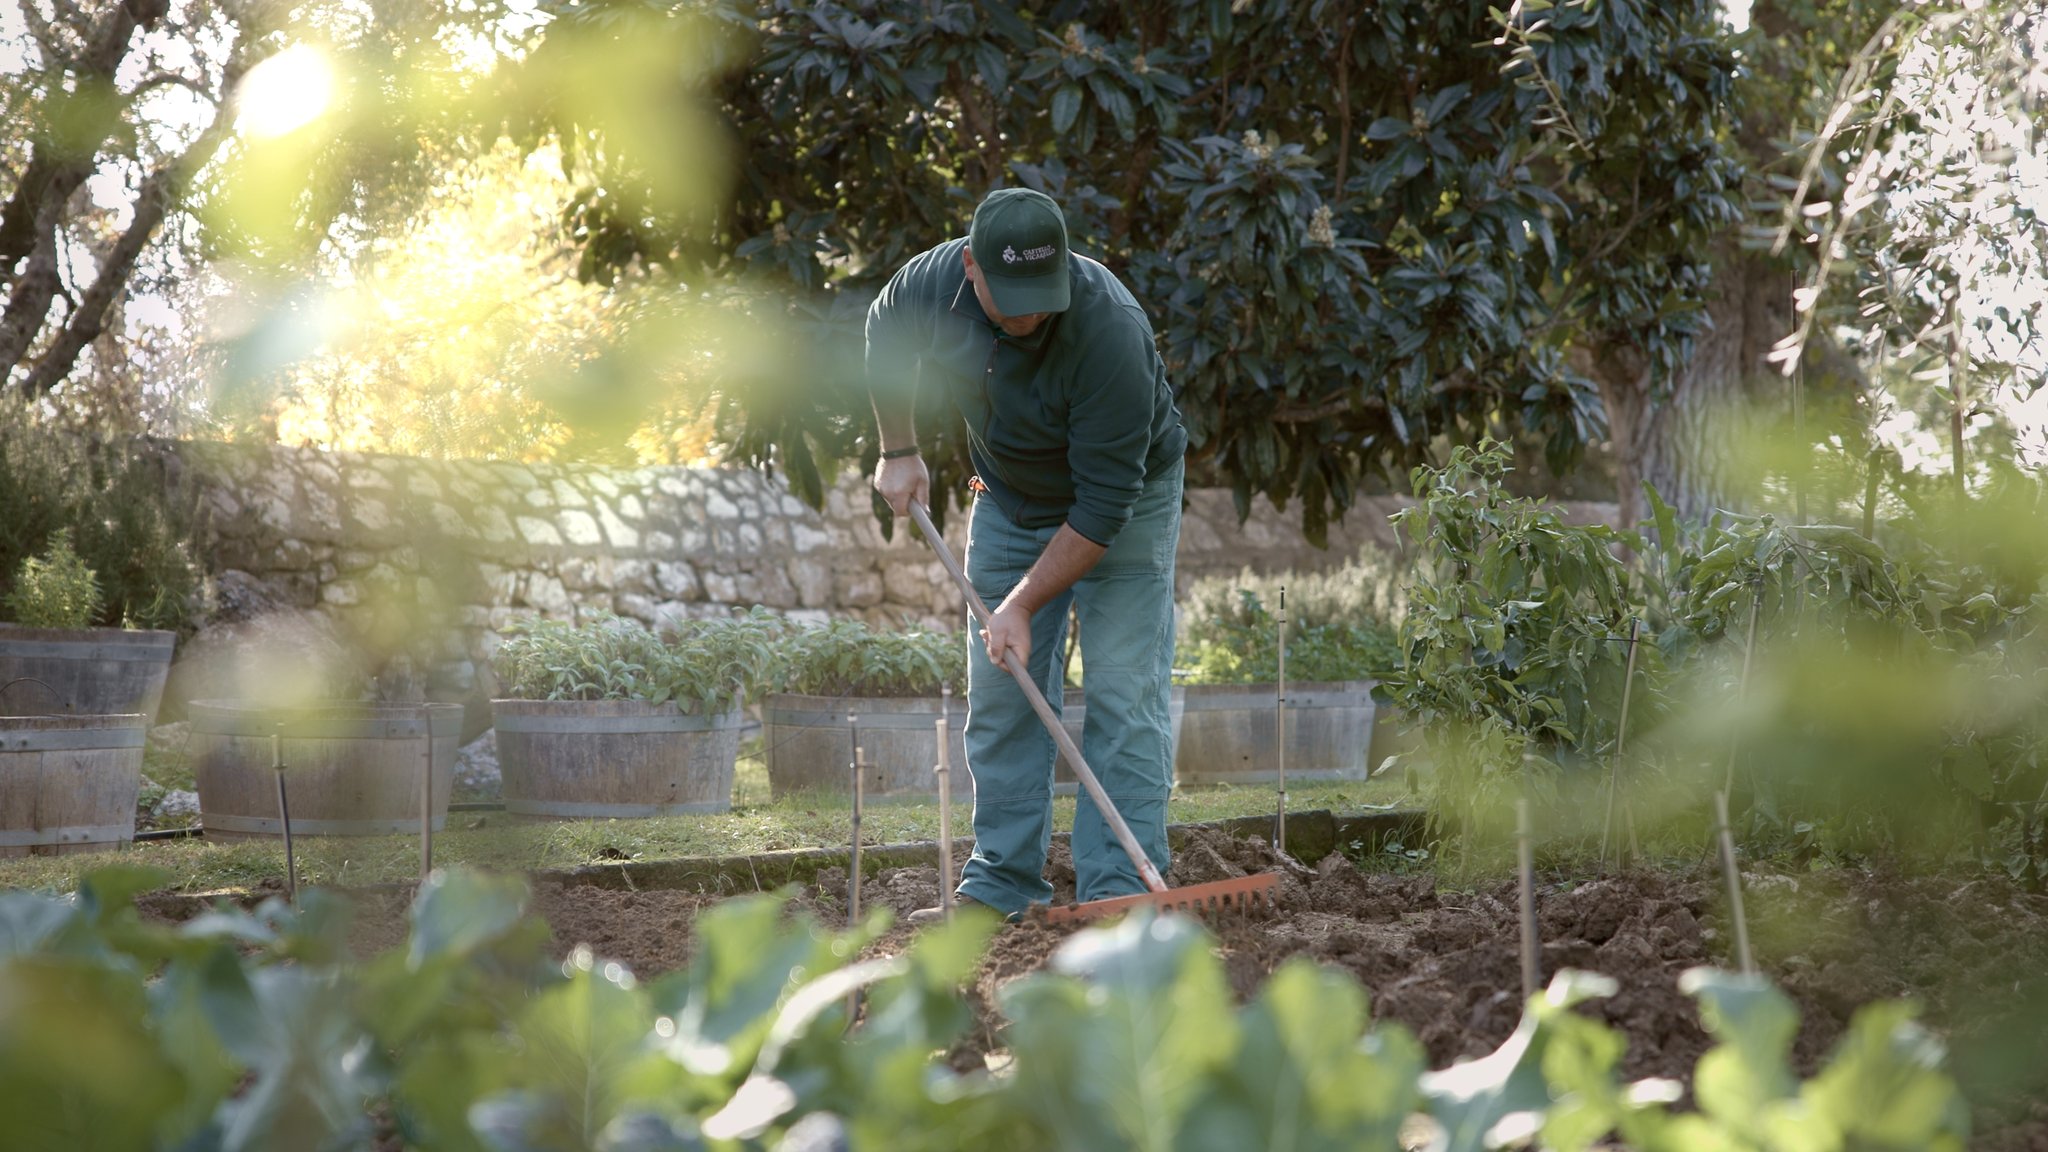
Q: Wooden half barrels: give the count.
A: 7